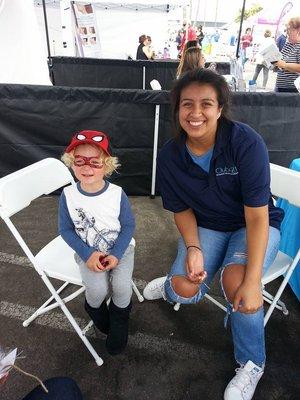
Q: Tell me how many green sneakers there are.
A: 0